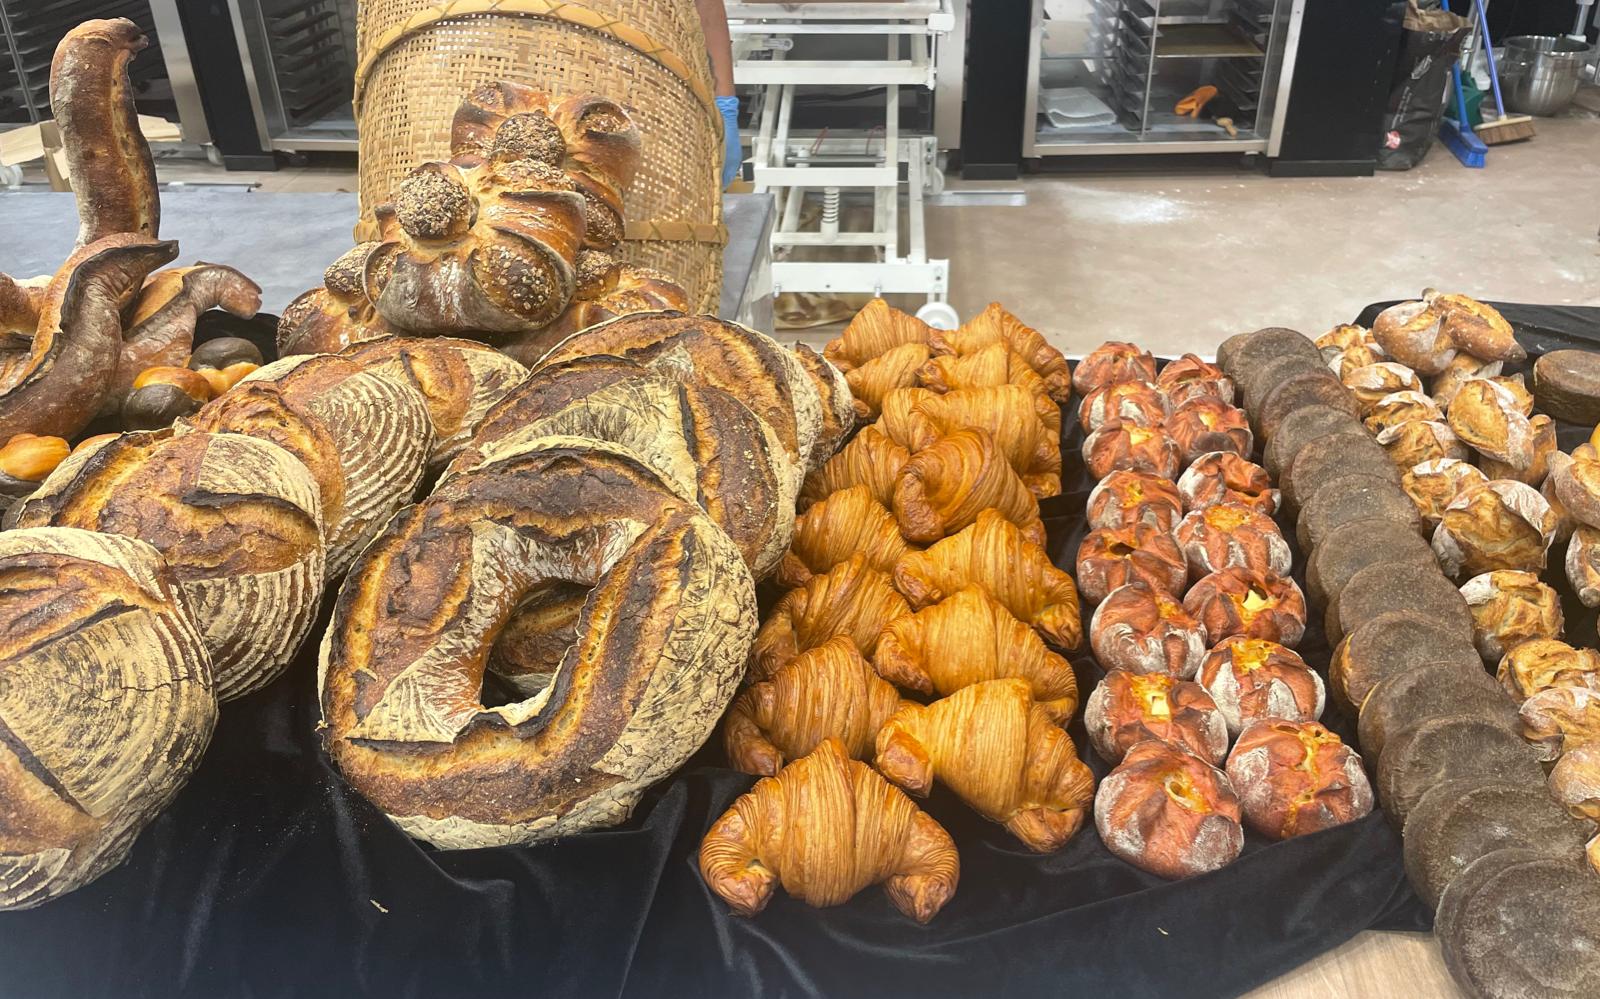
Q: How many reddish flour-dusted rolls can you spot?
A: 15